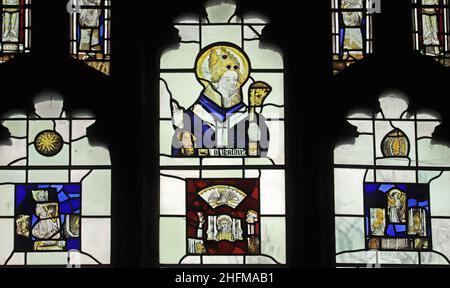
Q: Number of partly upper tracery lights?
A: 4